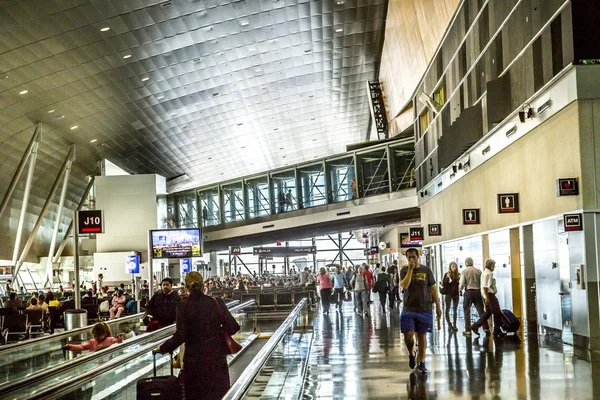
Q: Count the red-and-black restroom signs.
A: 3